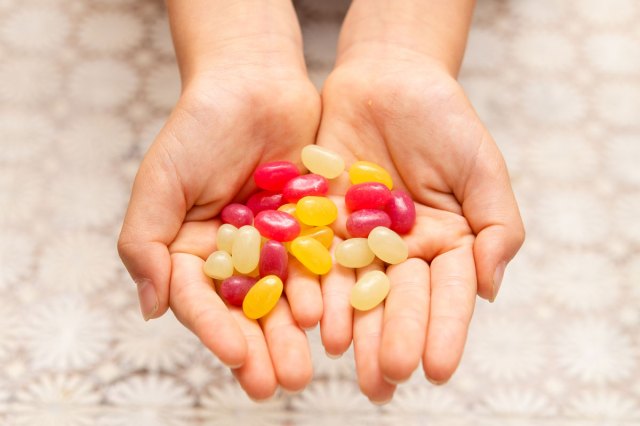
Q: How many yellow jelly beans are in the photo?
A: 6